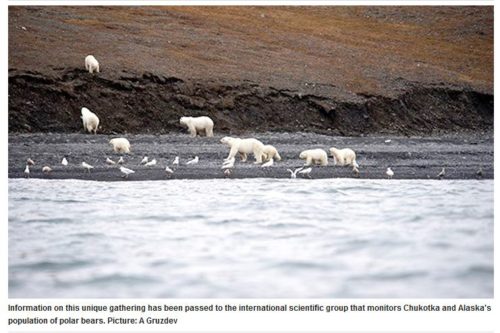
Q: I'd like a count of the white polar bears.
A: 8